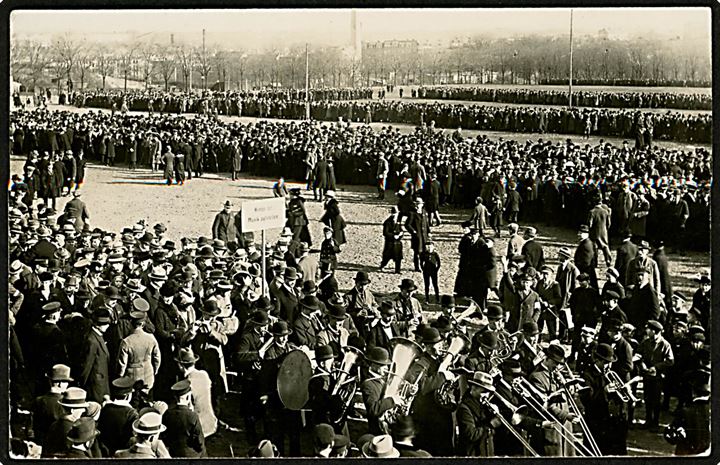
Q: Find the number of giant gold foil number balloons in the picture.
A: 0